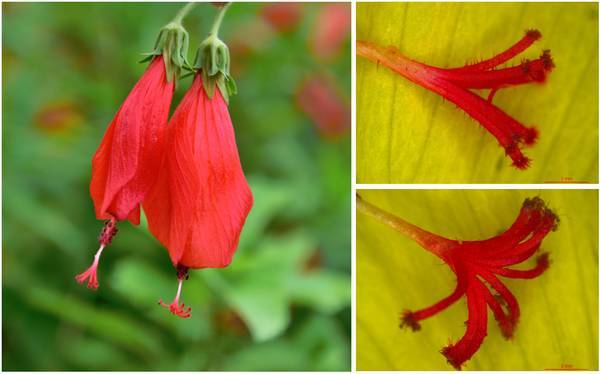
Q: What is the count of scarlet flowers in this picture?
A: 2